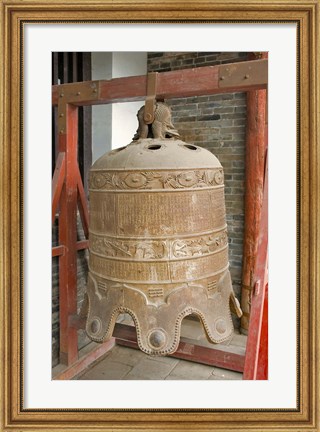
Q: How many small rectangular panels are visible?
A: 3